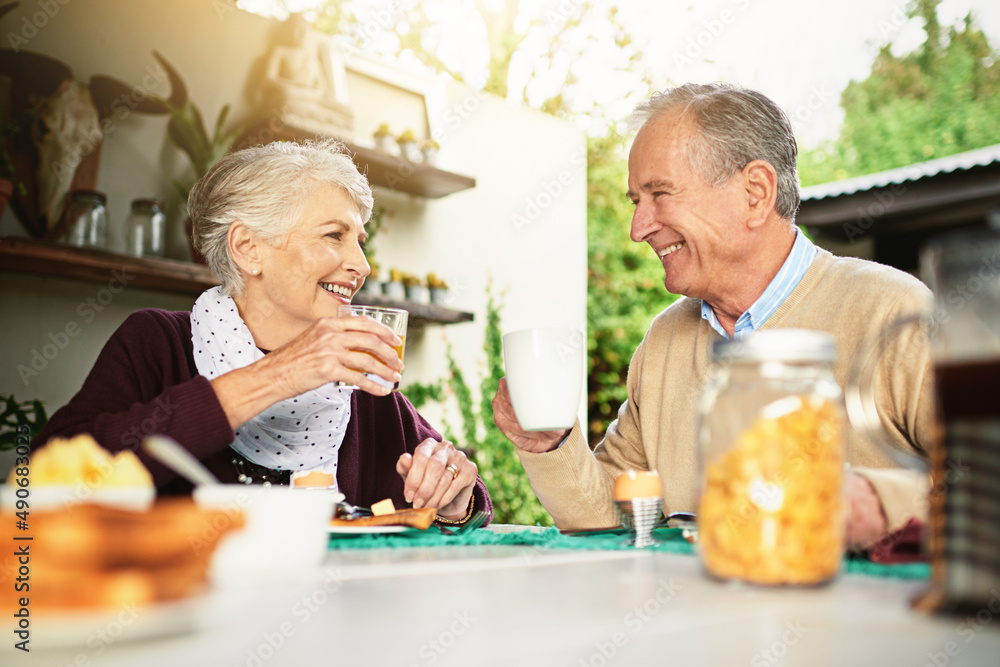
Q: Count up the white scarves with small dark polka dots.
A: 1